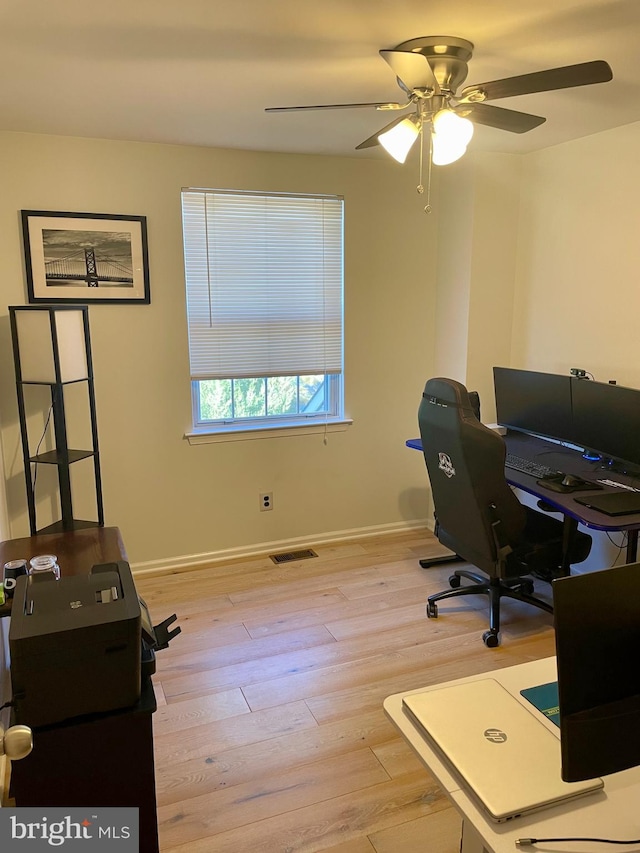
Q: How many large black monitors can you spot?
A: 3